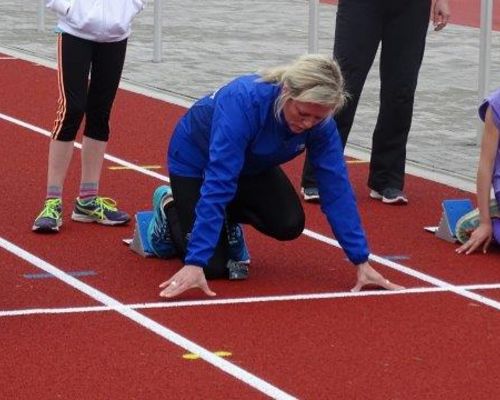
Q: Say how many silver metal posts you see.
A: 4